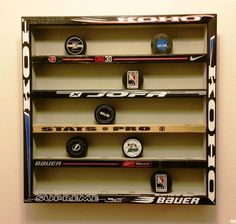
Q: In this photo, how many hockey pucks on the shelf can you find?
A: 7